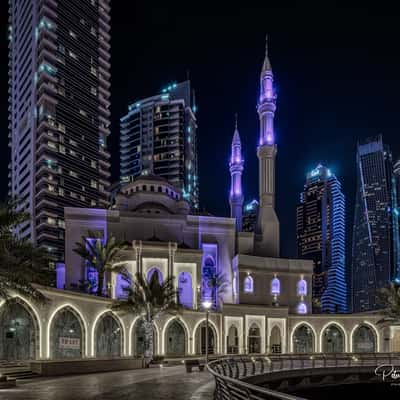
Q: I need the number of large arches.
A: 9